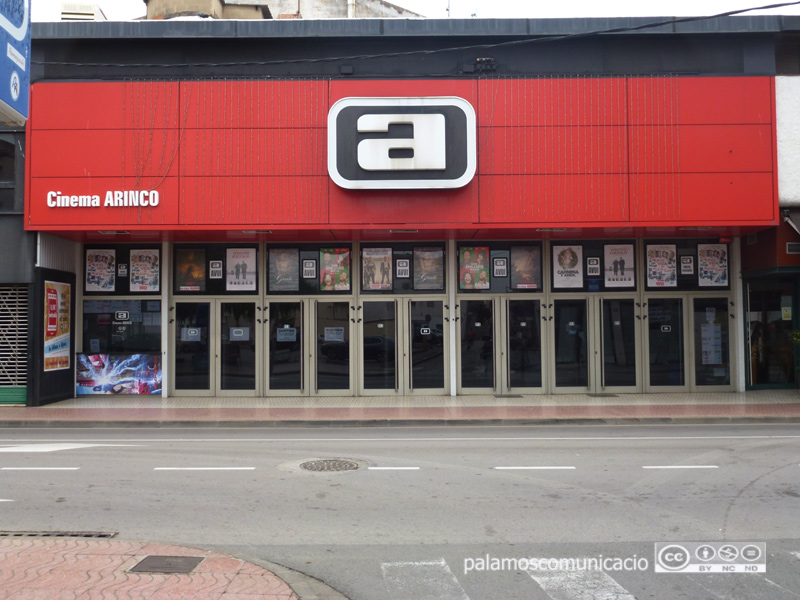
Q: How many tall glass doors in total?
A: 12